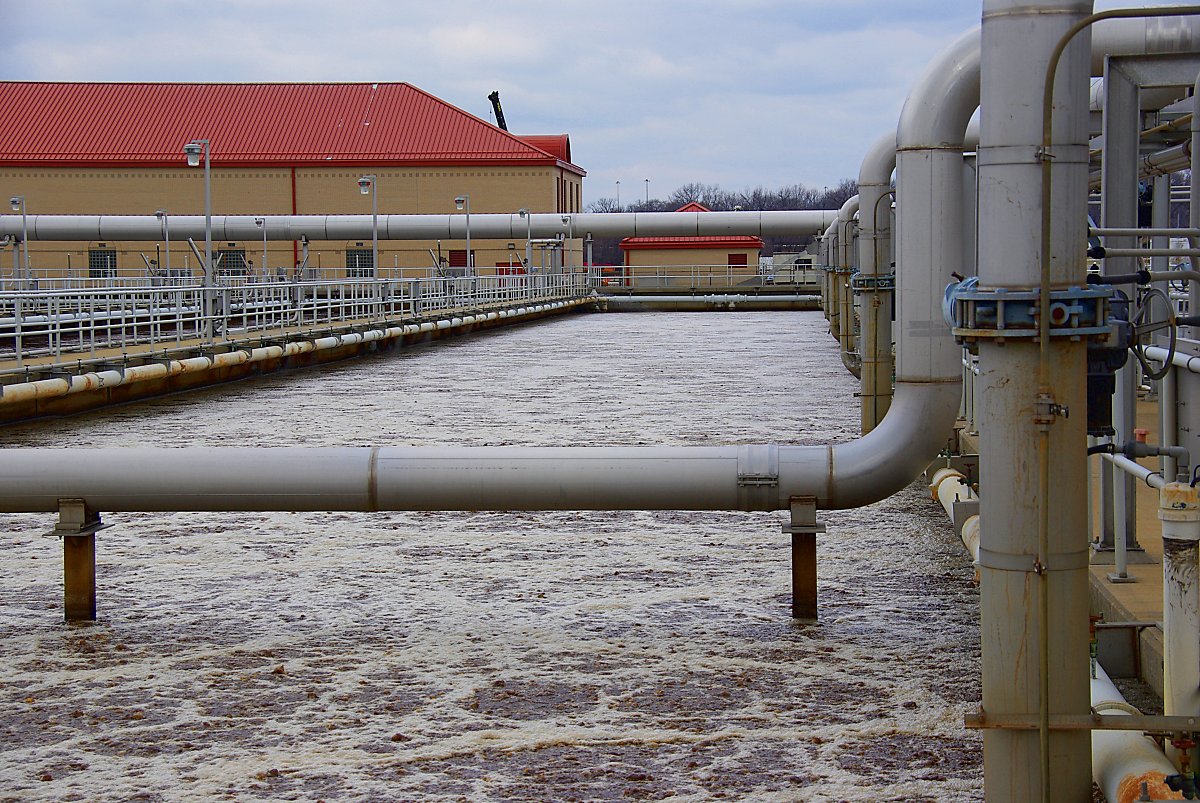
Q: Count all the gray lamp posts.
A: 8